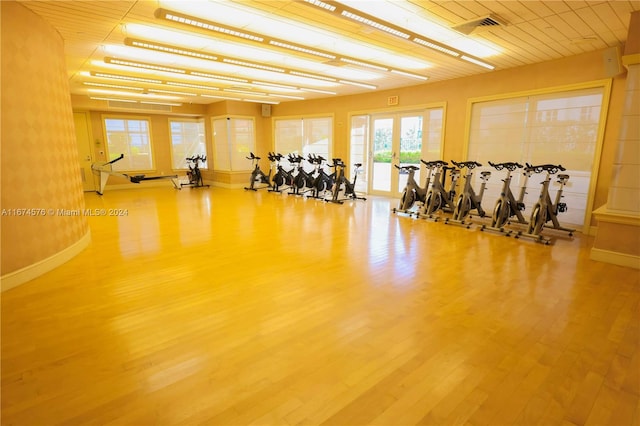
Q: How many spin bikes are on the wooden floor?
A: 11